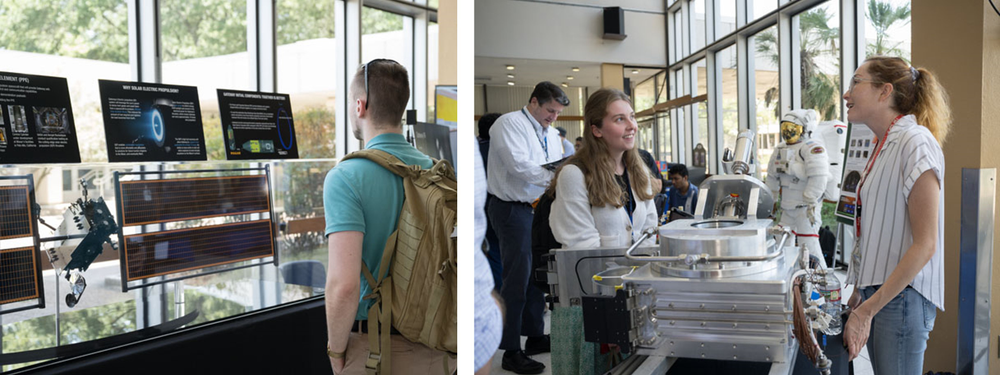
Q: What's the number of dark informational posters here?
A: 3